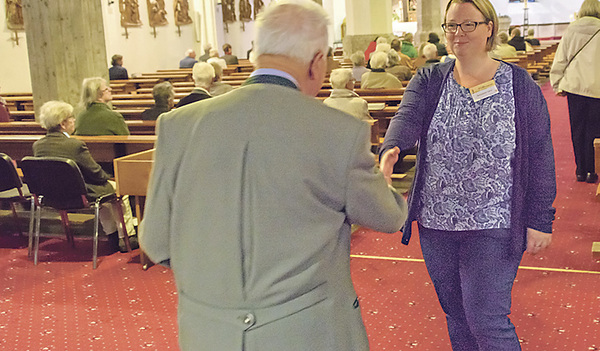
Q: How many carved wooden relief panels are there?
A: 7